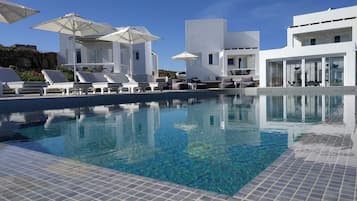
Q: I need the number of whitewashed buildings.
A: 3